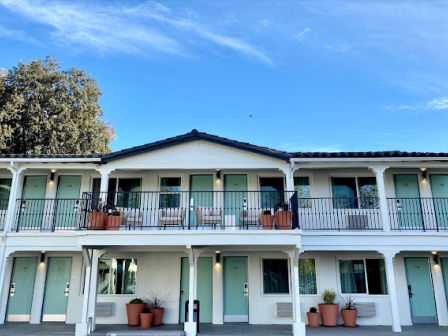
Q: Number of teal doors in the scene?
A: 12